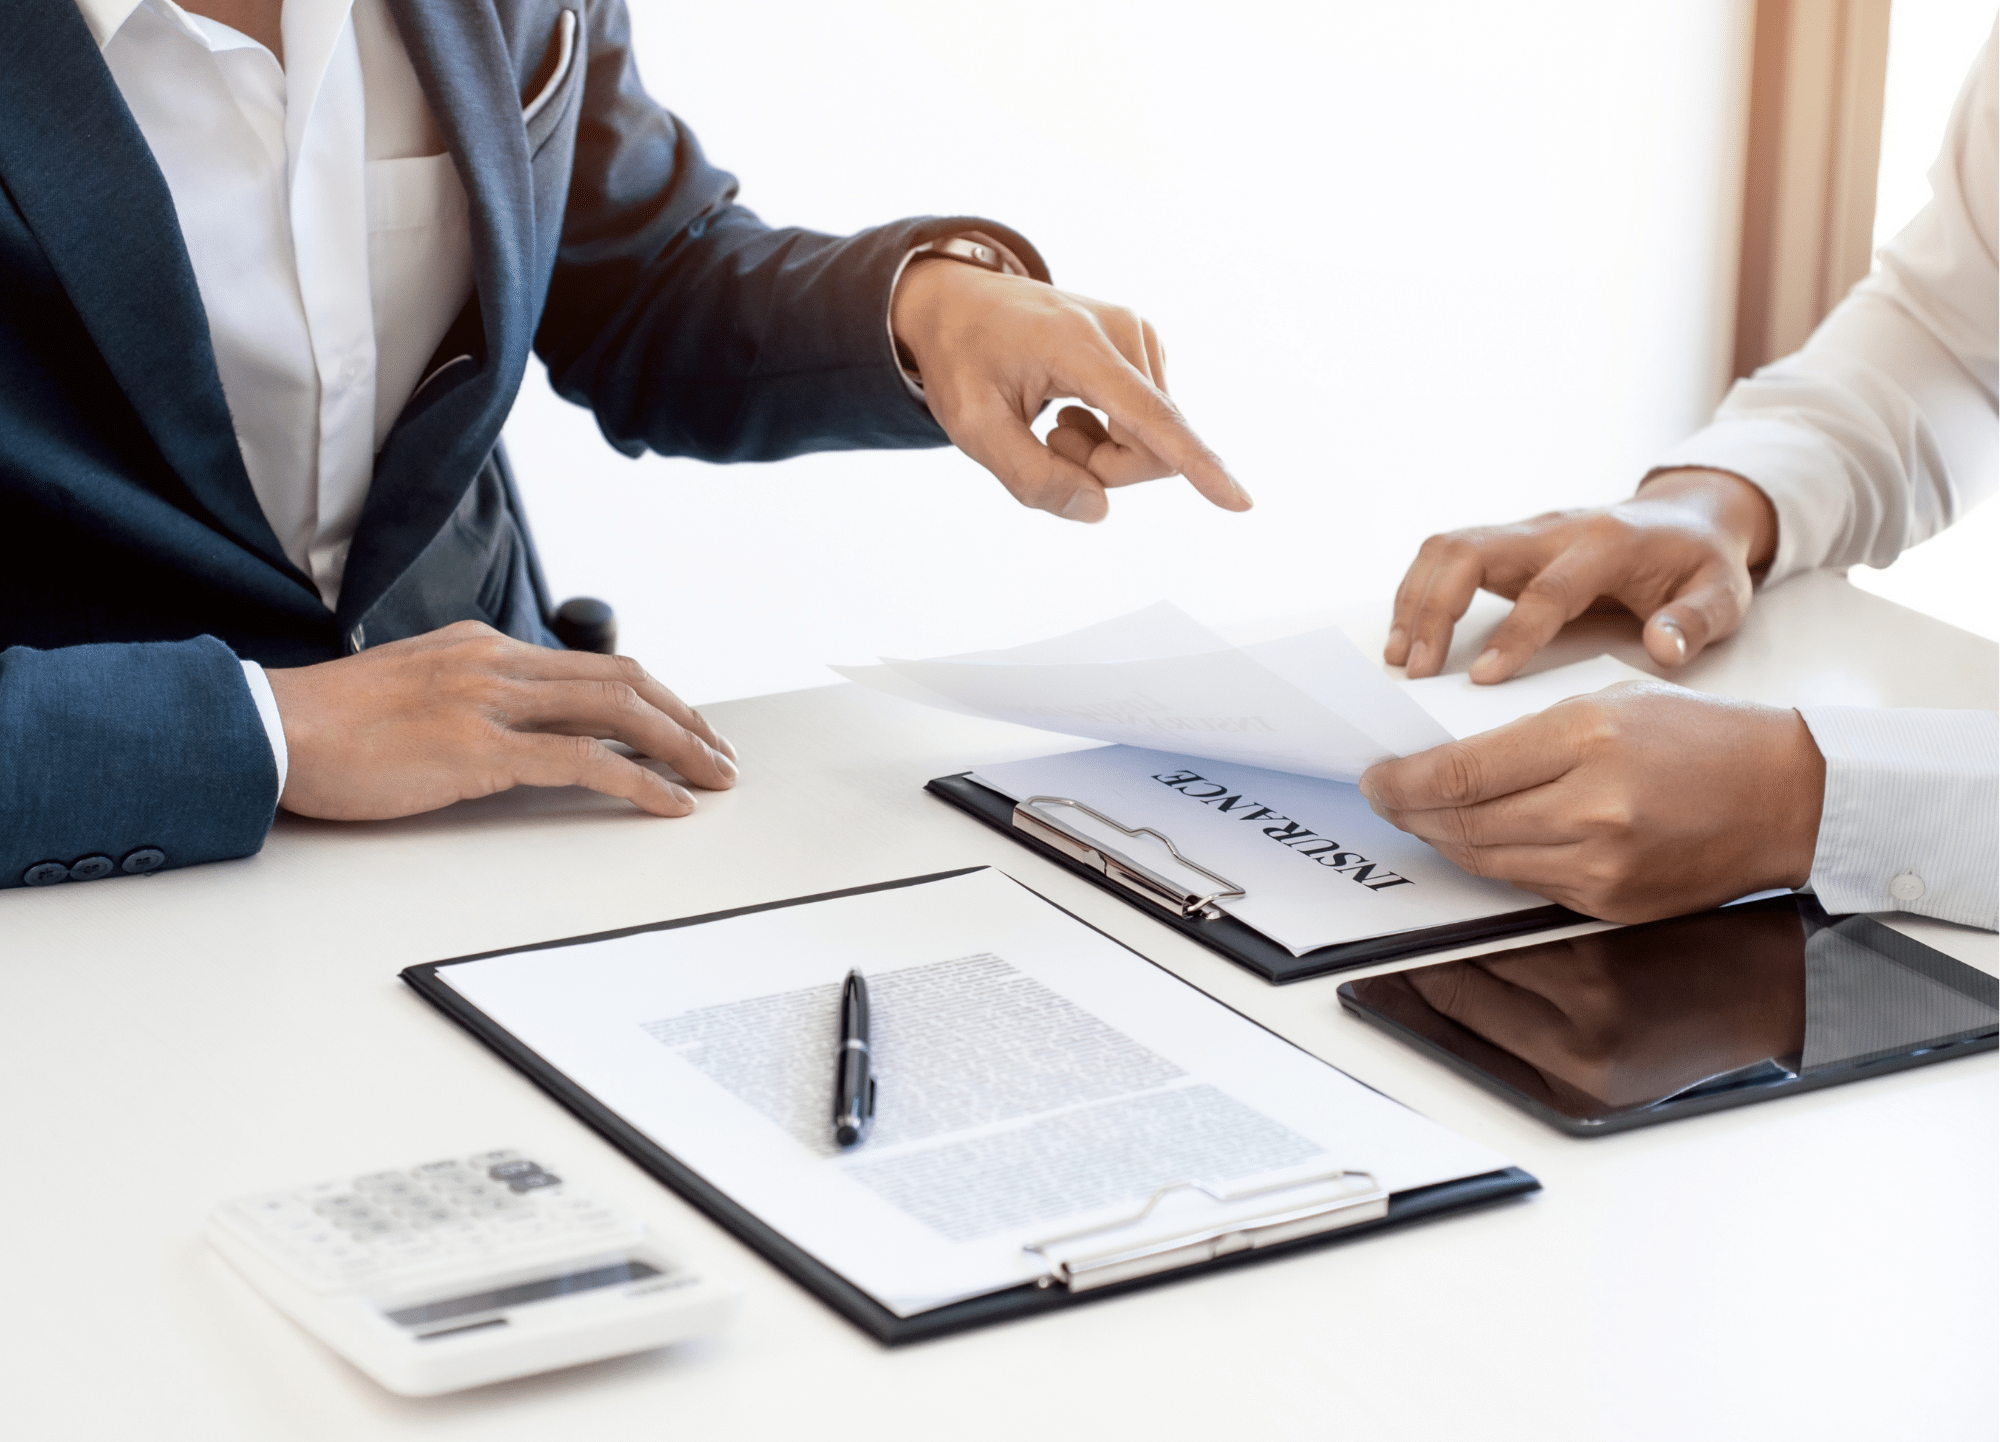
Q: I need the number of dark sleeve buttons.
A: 3